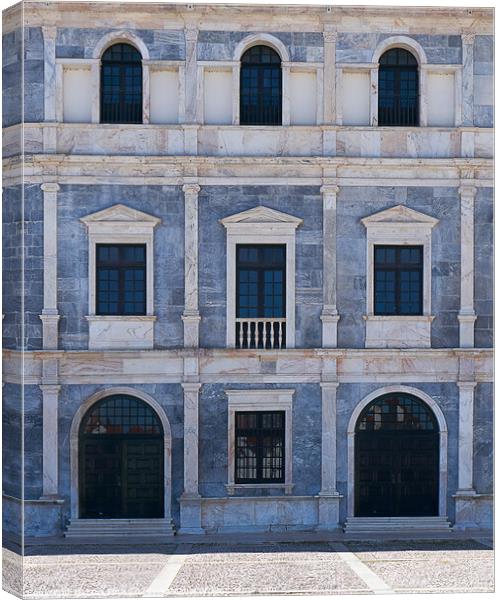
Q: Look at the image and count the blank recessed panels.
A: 6